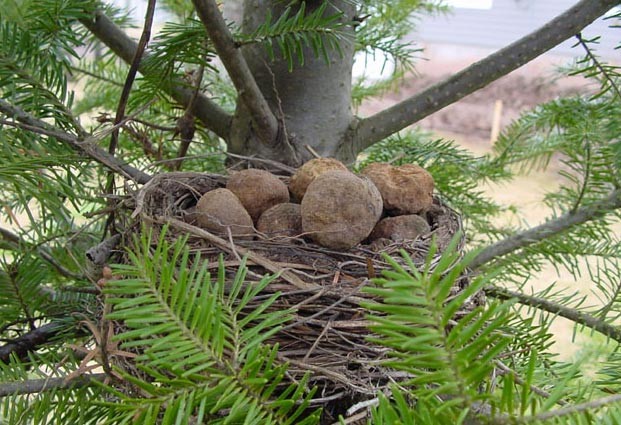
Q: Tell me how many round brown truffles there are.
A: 7